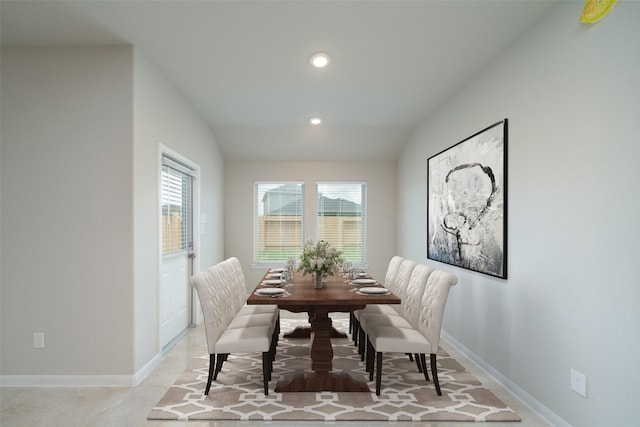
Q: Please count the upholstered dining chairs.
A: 8